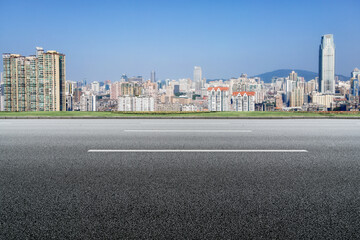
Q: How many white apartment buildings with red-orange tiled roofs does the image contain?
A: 2